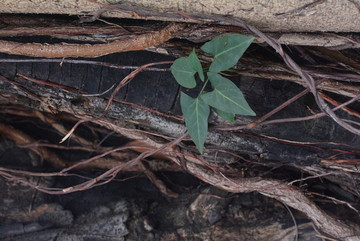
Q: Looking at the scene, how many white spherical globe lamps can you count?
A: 0